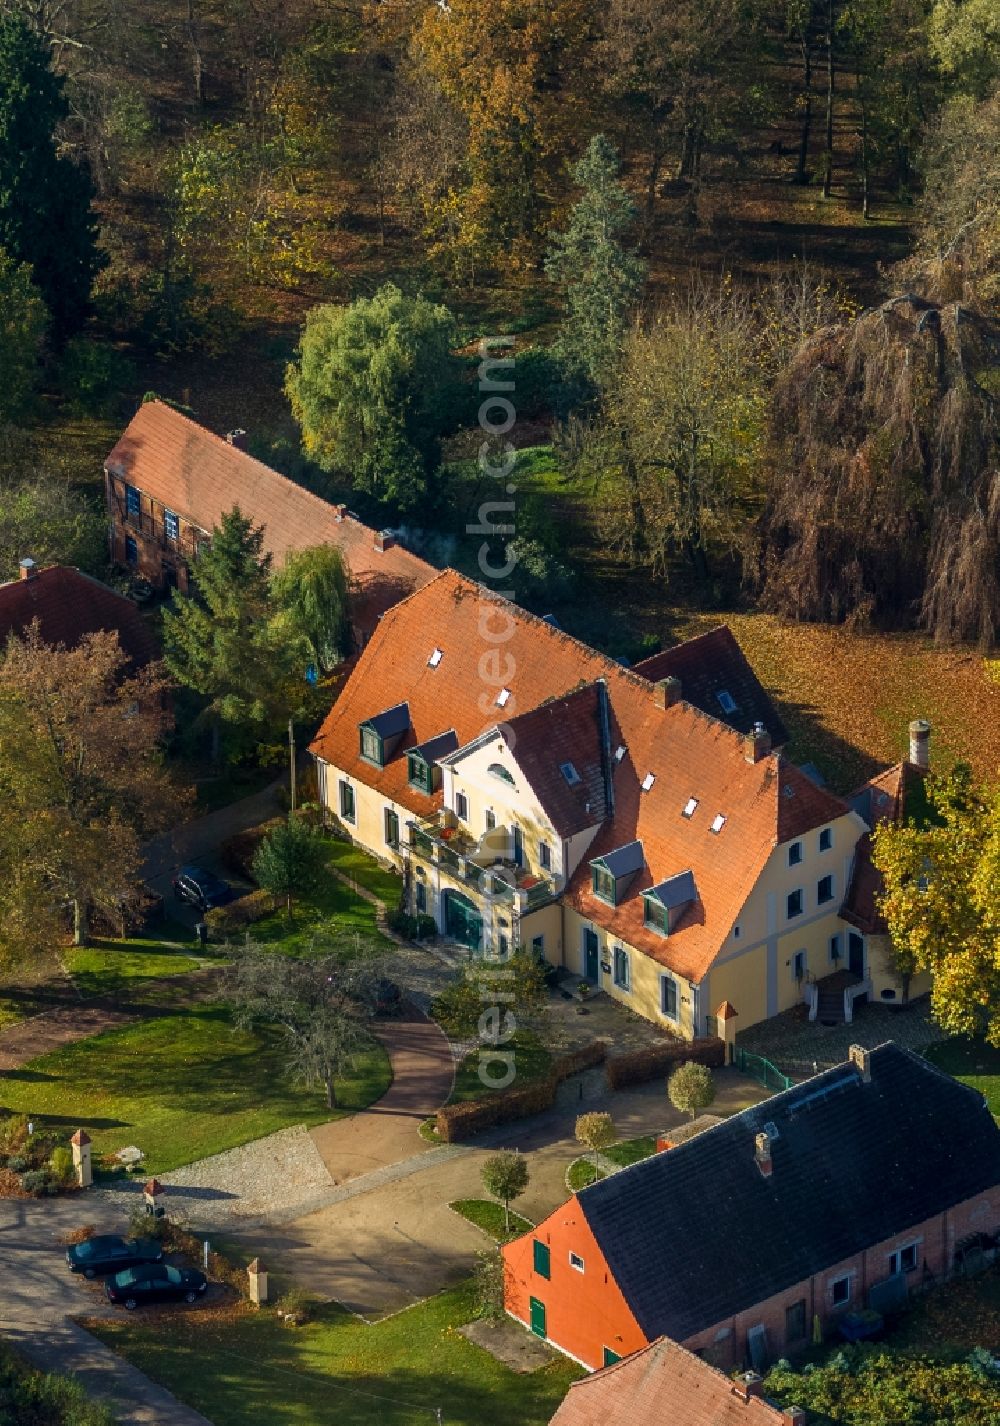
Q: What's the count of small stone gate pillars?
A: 4